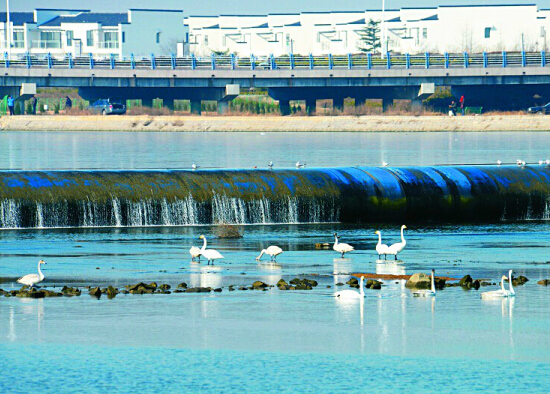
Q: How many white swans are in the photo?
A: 11